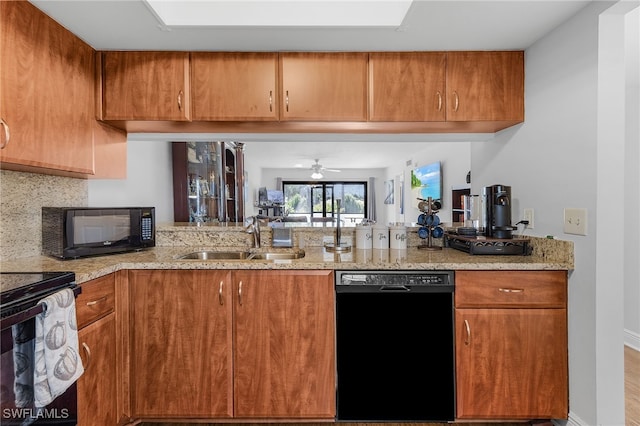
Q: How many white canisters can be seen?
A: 3